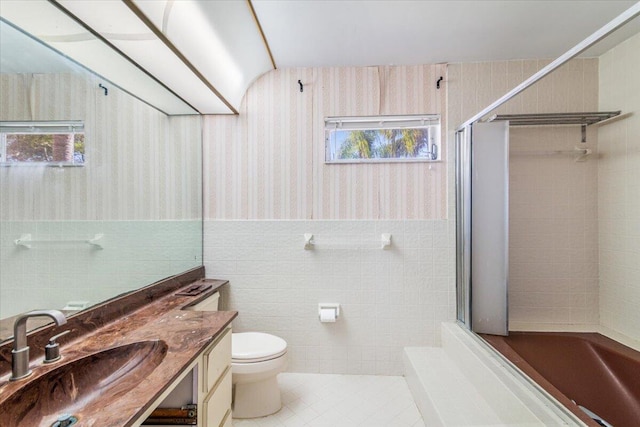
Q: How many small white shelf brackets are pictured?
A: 2